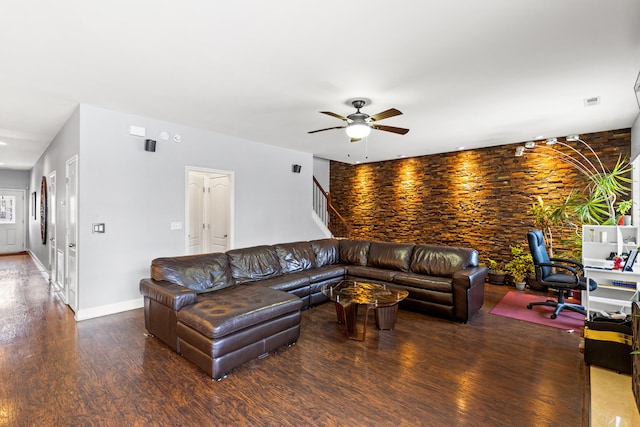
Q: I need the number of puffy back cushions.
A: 7